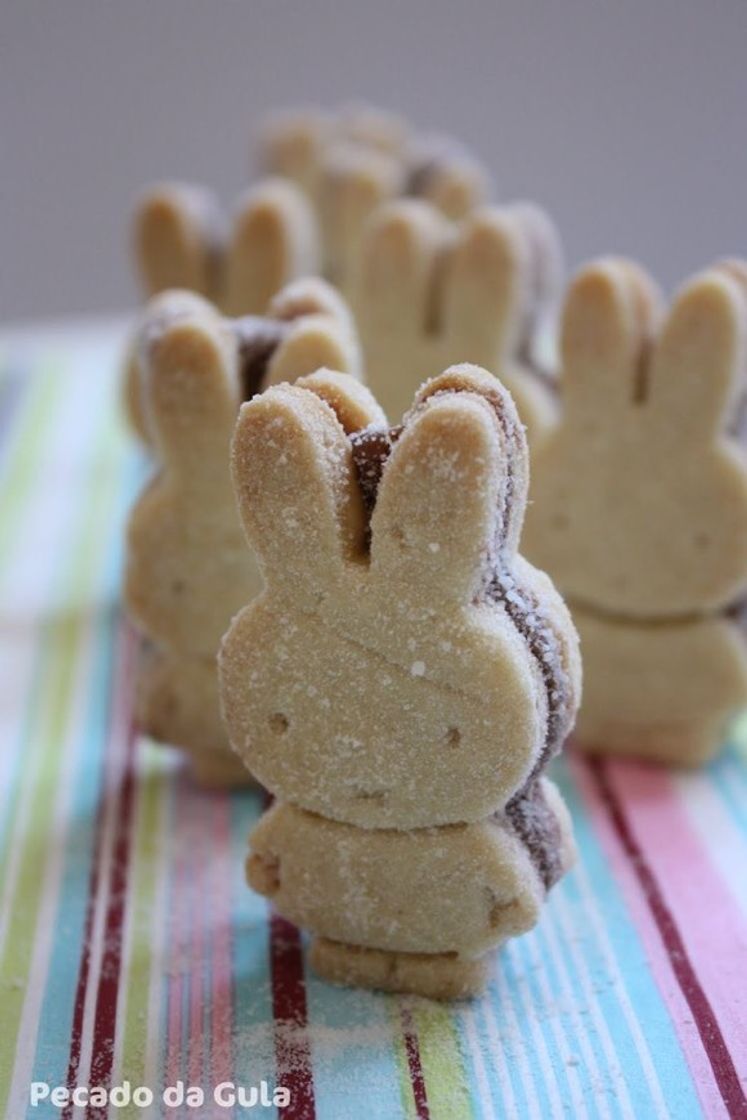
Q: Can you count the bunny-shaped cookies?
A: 7